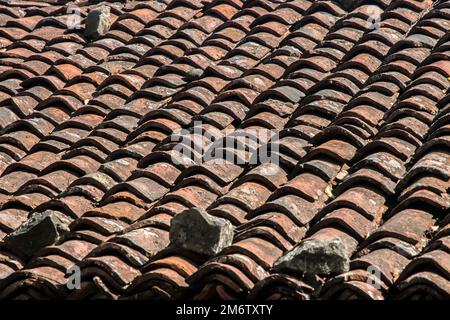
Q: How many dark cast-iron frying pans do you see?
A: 0